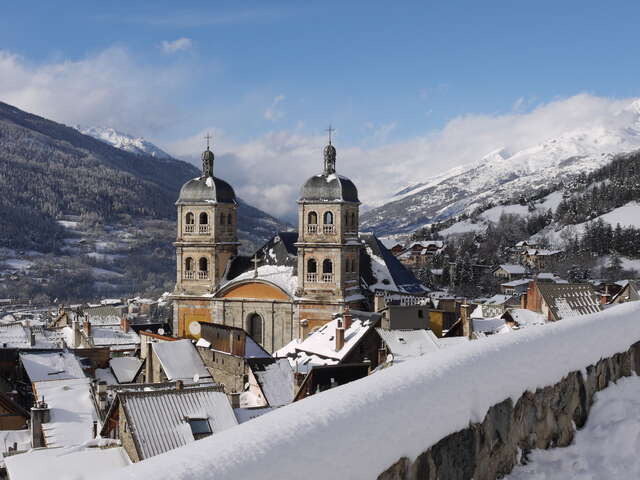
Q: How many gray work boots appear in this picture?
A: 0